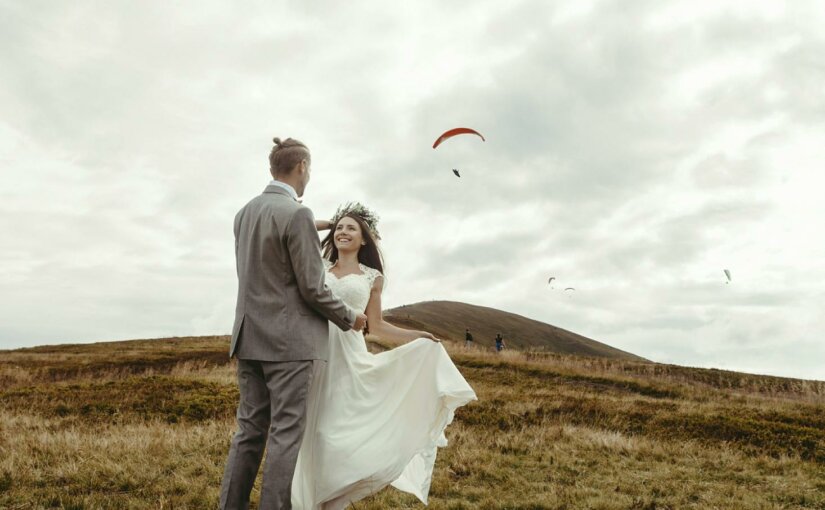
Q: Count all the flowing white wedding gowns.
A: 1